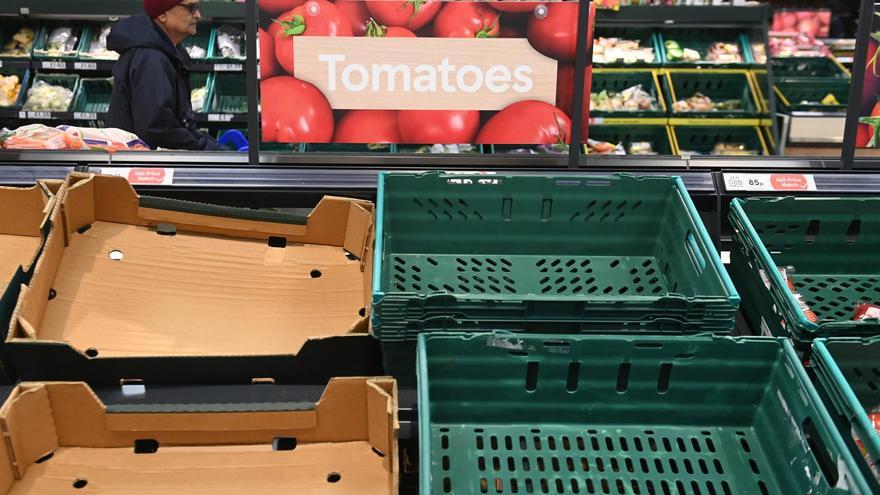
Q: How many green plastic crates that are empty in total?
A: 2